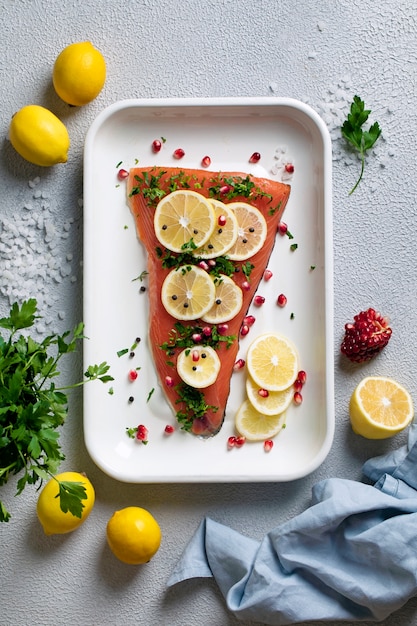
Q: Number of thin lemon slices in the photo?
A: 9